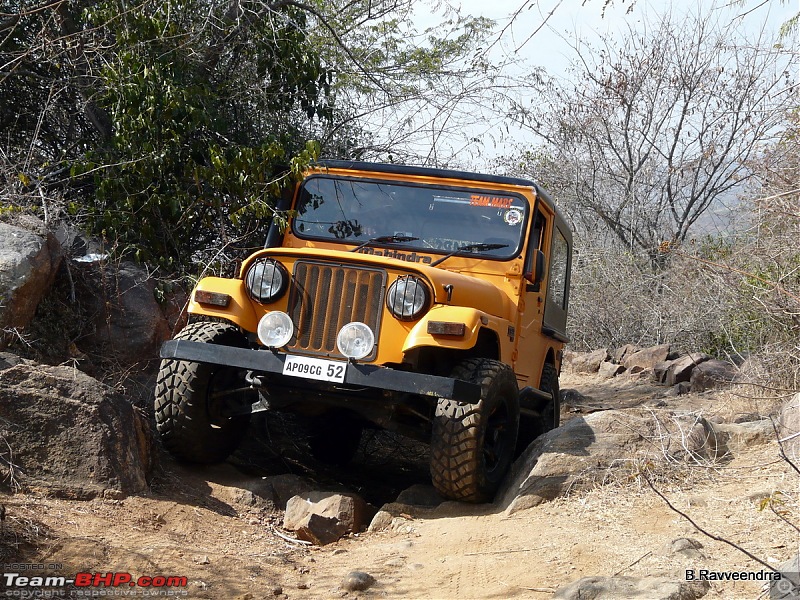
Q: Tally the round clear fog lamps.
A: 2